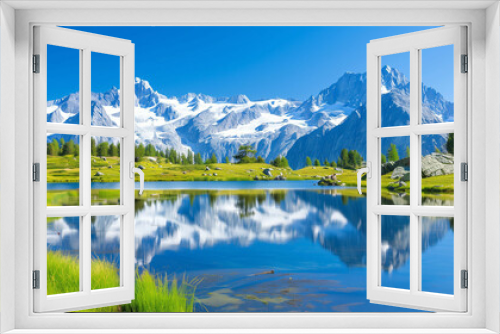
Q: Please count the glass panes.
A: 12